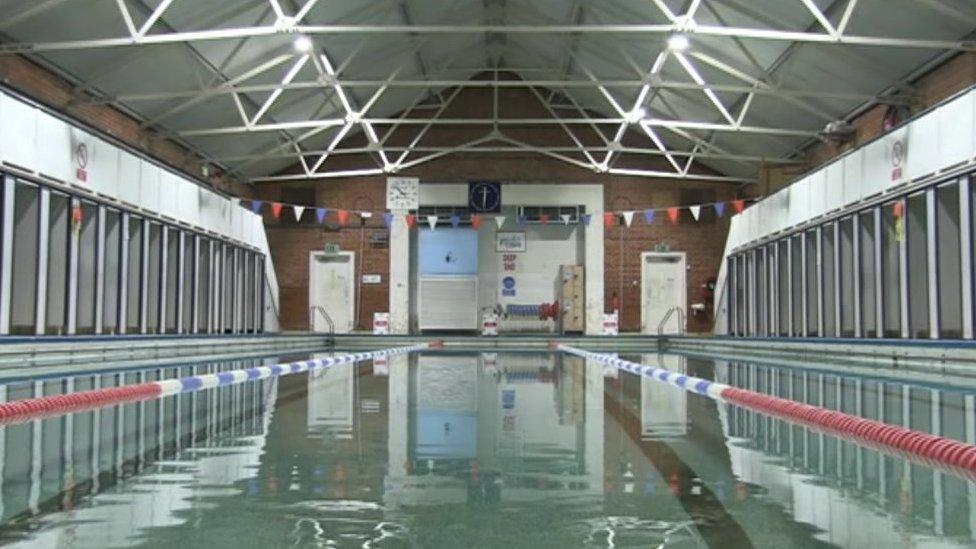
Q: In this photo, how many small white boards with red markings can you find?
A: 3